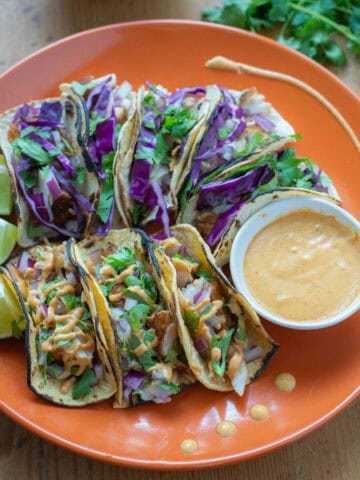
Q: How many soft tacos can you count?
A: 8